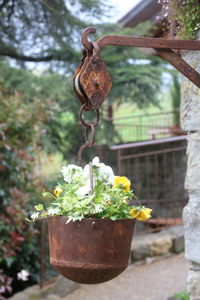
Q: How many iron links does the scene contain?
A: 3